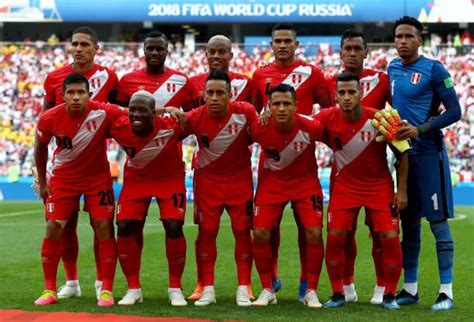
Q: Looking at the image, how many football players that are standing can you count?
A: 11